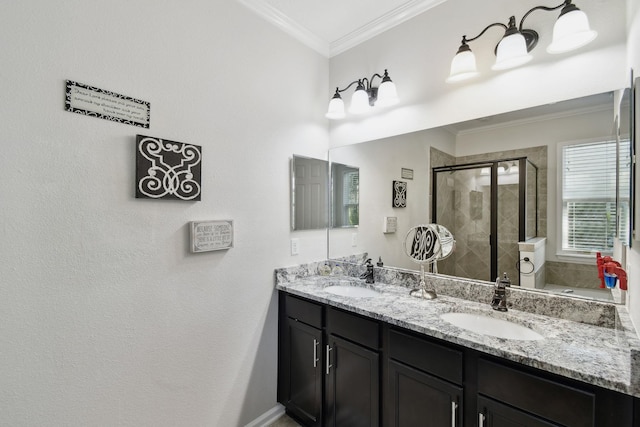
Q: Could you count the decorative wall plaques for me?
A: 3